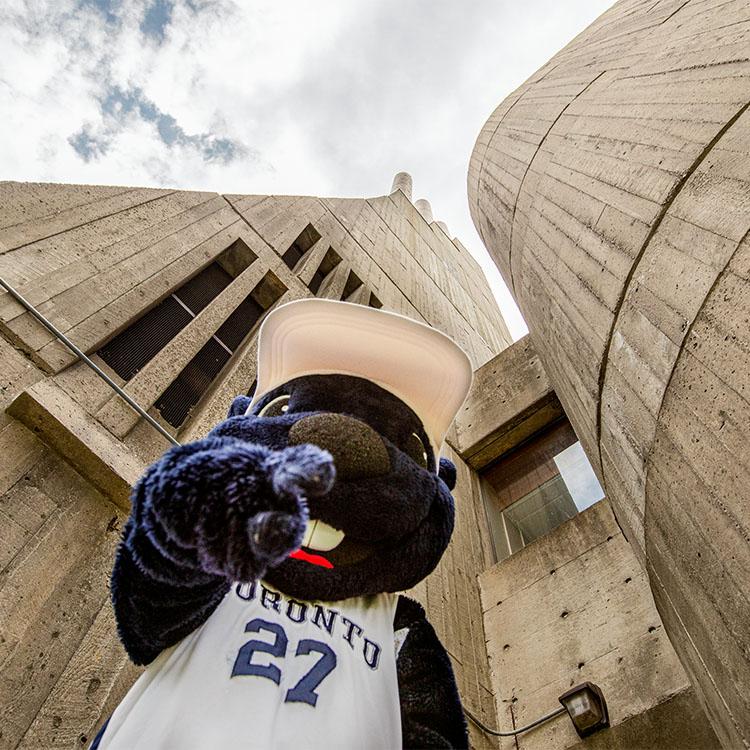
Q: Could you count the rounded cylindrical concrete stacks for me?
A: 3